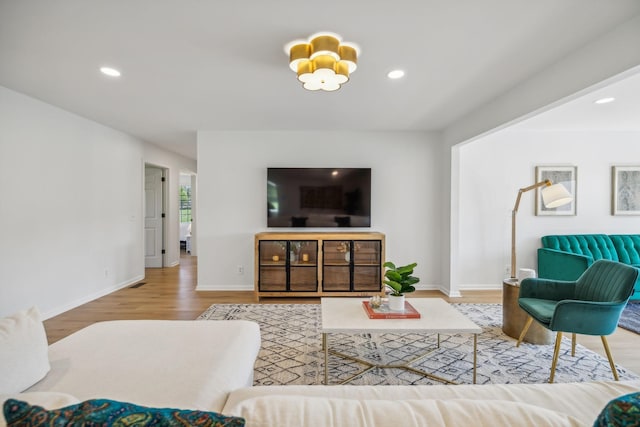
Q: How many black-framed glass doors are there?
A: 4